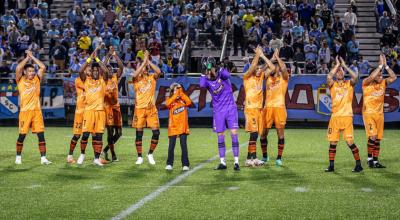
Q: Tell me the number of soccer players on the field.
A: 10